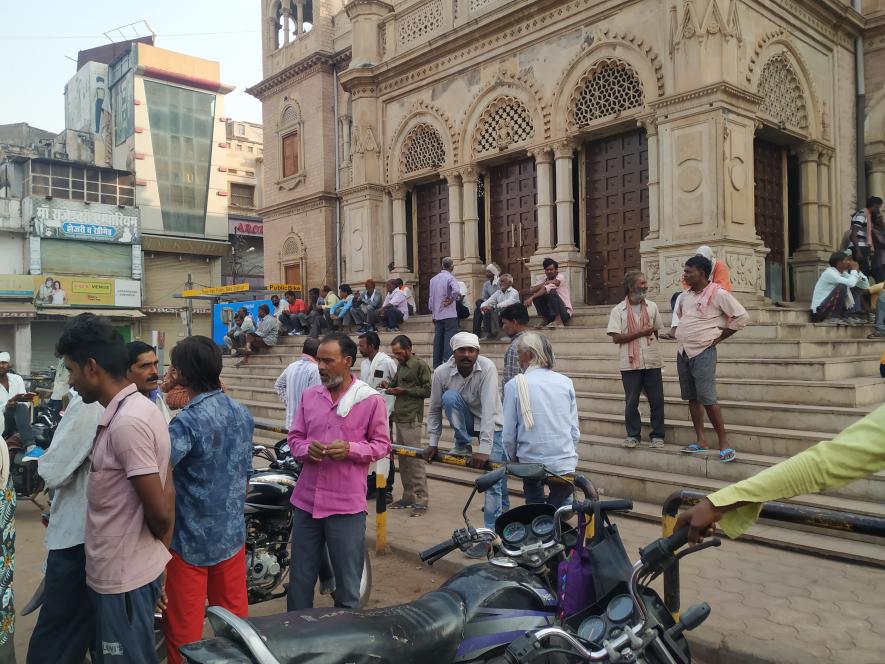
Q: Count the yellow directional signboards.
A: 2